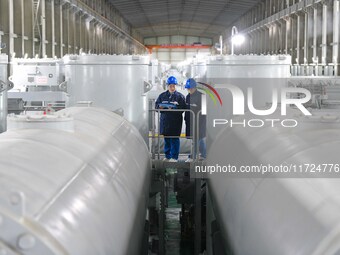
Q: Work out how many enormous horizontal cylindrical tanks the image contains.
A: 2